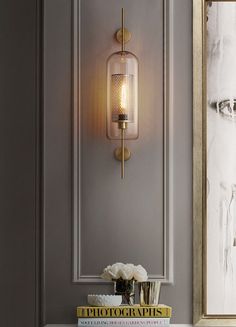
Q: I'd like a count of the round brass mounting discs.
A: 2